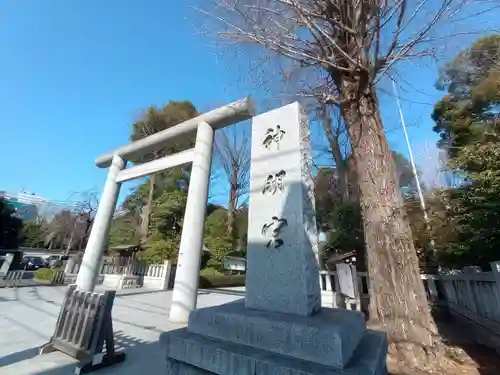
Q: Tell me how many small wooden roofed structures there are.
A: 2